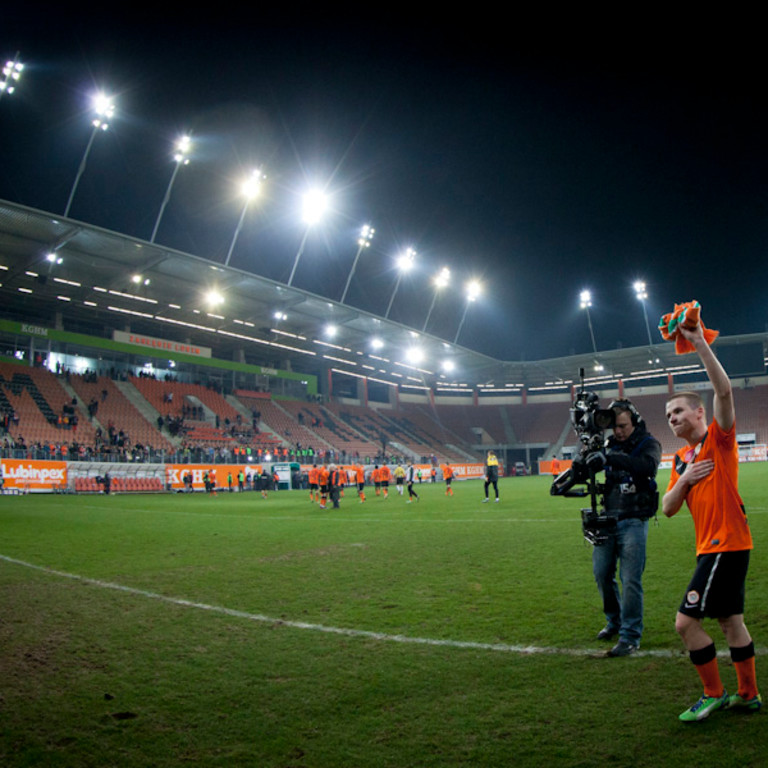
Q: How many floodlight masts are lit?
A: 11